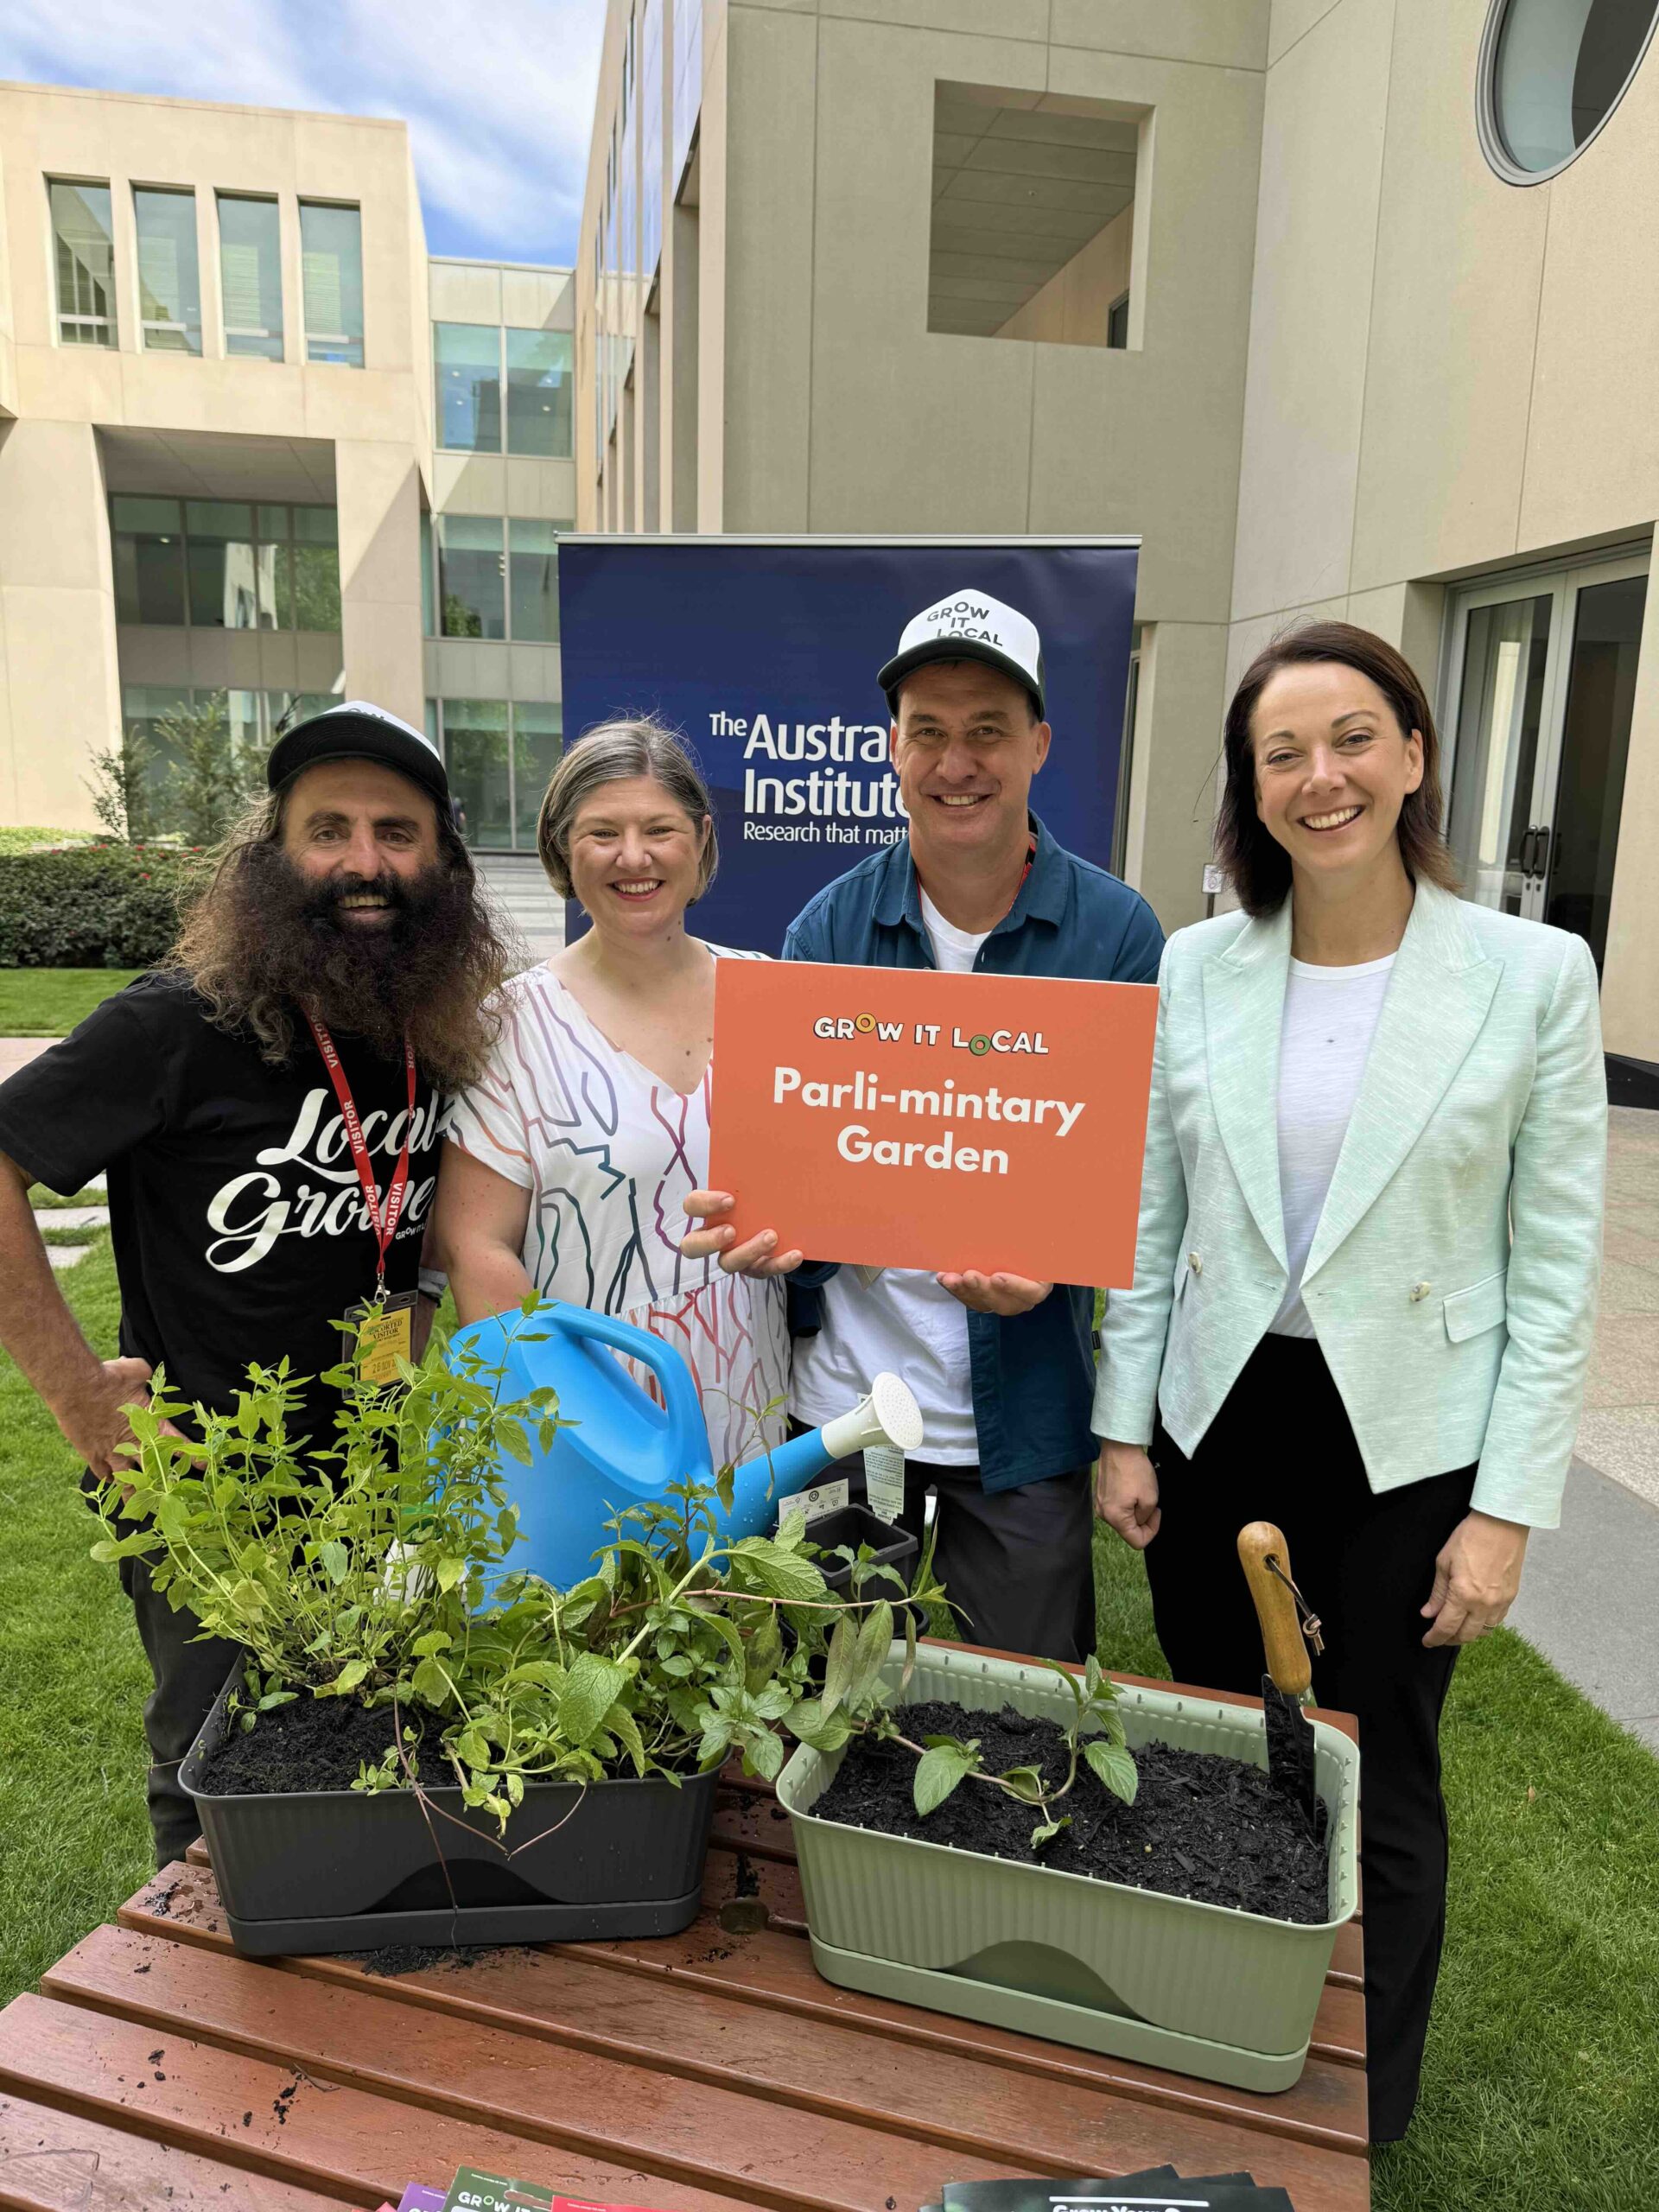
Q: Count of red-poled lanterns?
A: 0